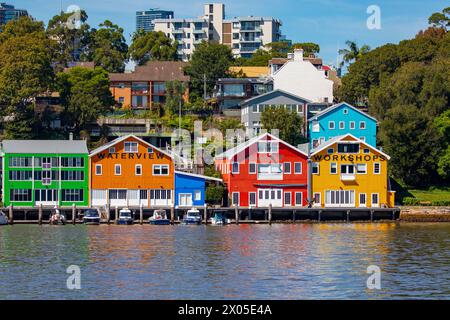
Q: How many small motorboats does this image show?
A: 7